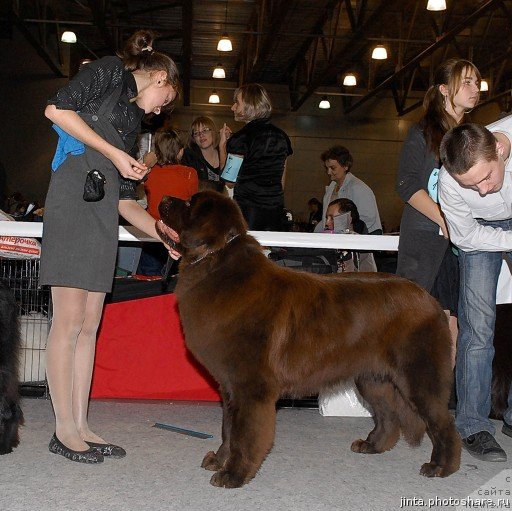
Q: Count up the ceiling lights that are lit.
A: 9